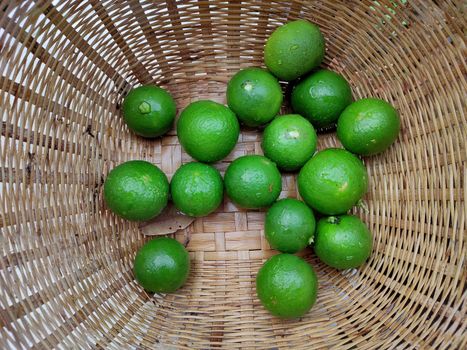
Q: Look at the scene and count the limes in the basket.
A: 15